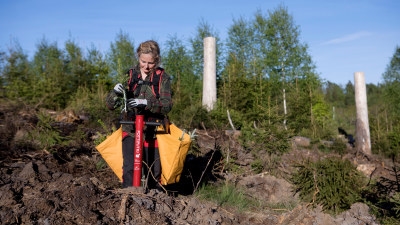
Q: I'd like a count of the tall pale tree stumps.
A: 2